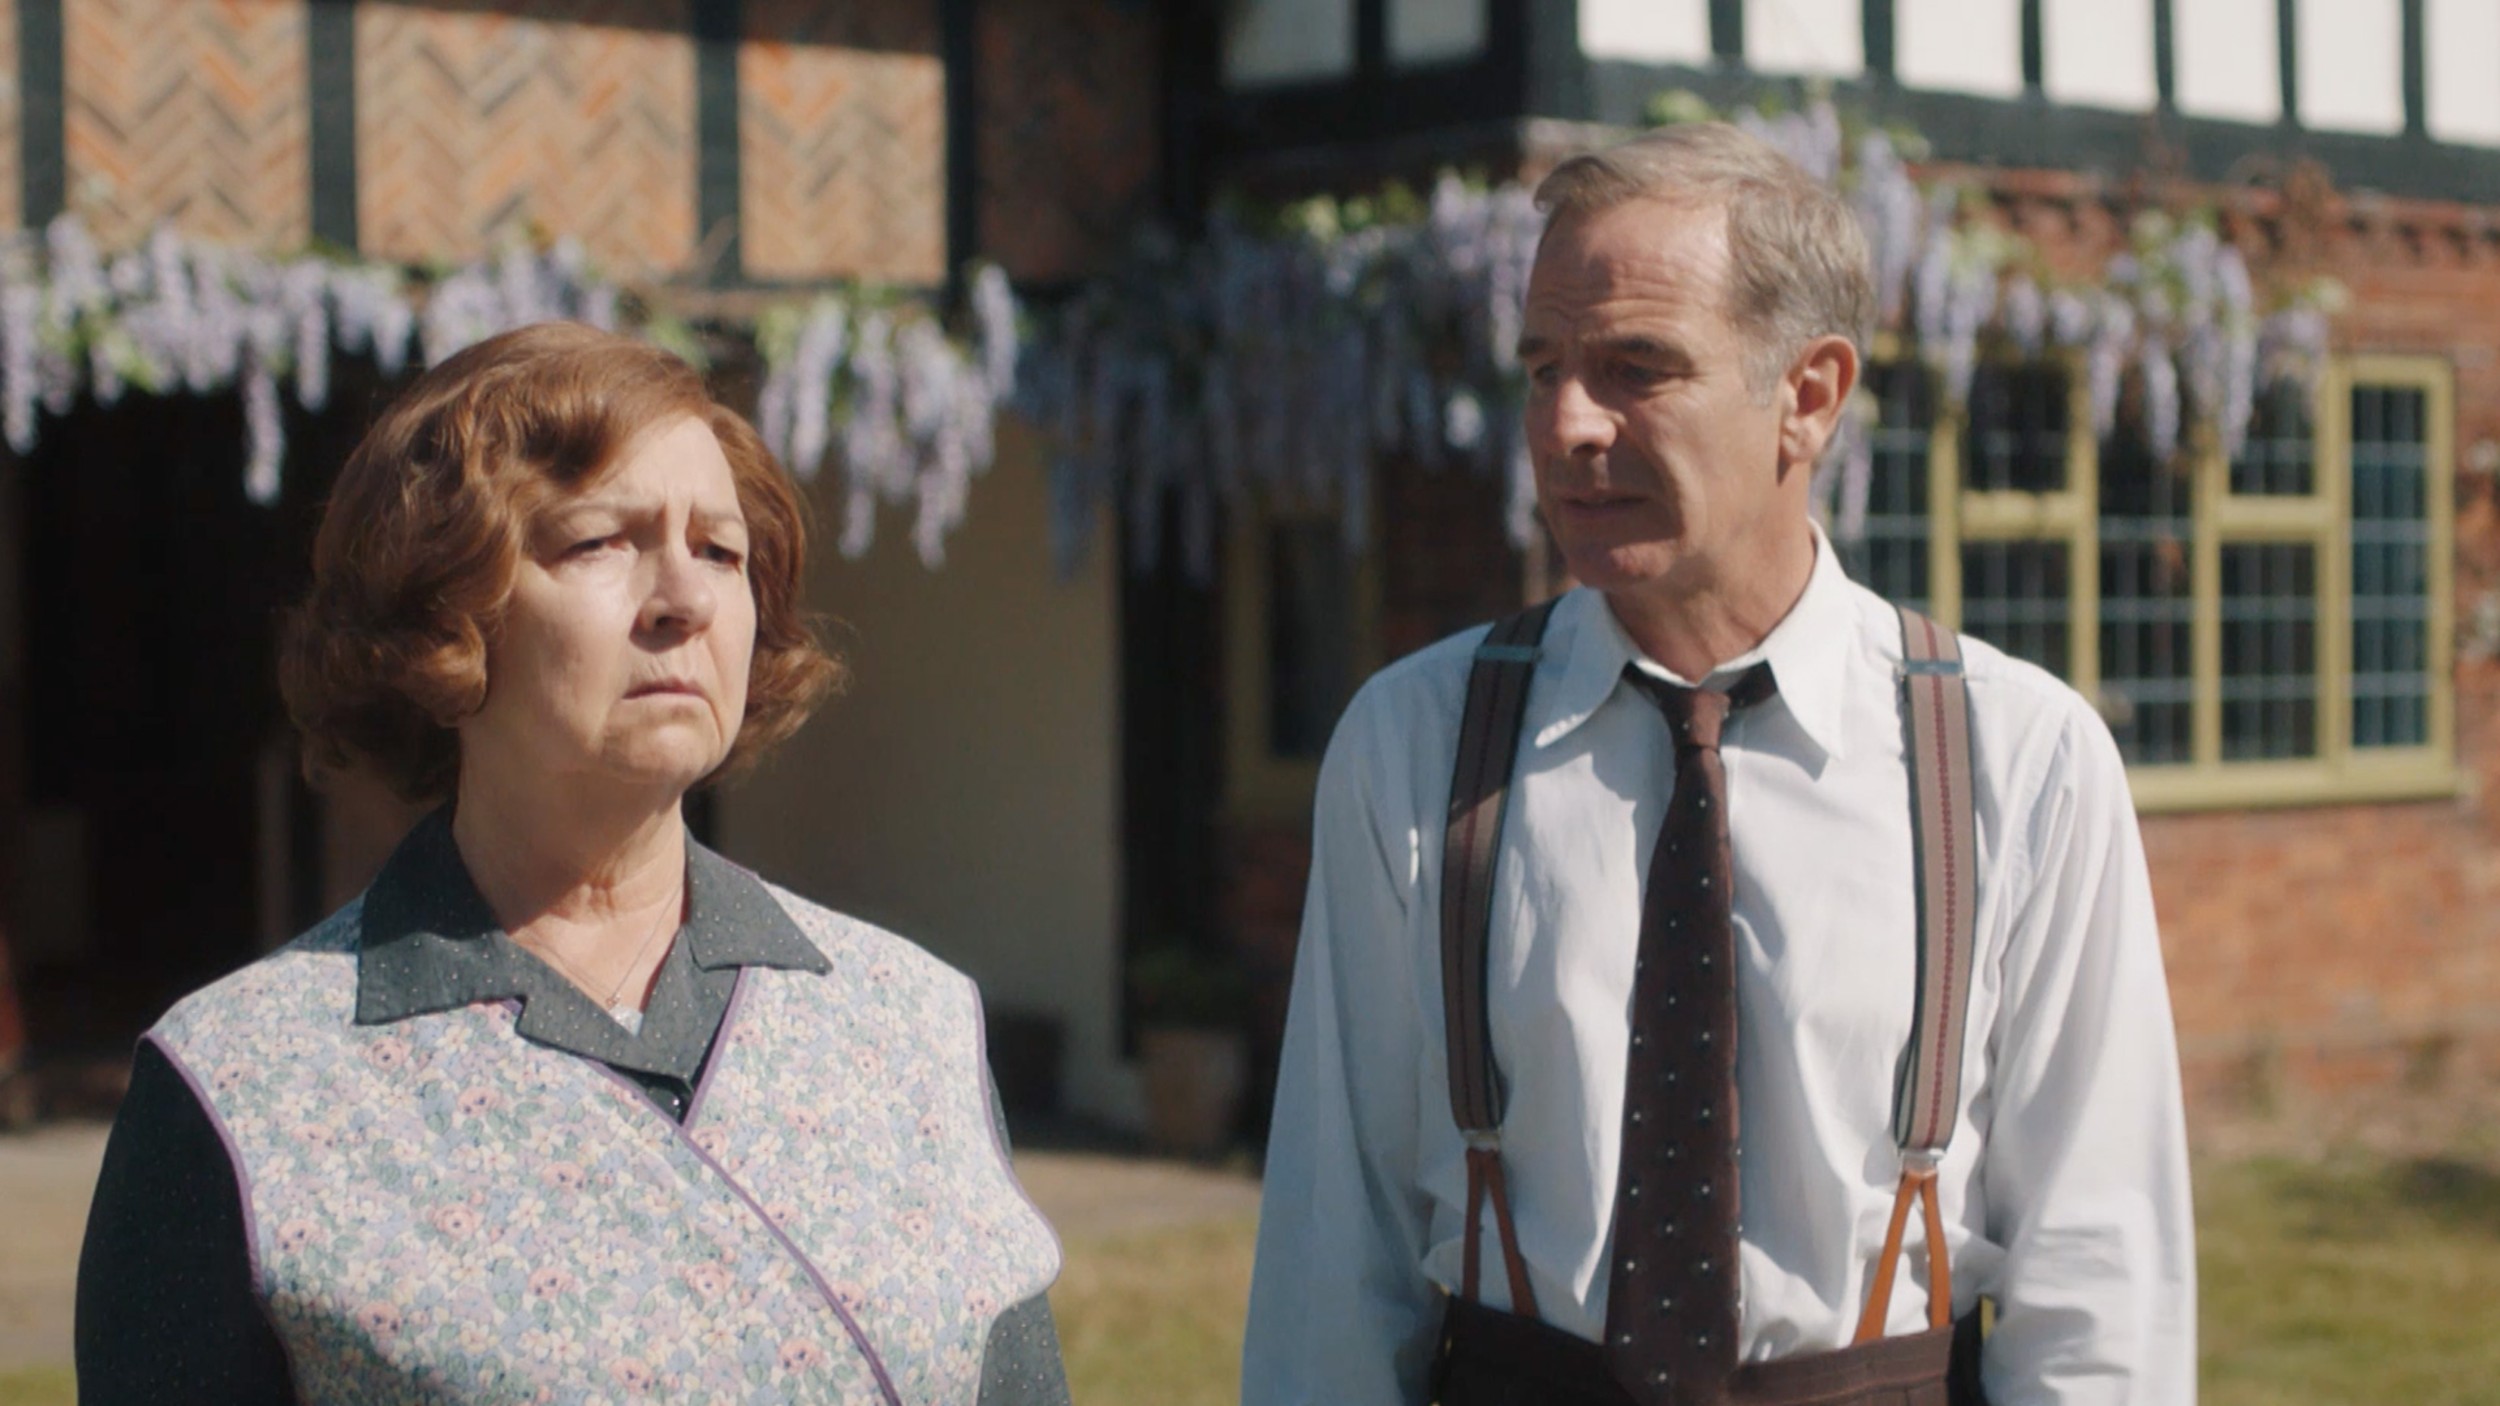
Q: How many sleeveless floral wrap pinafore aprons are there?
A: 1